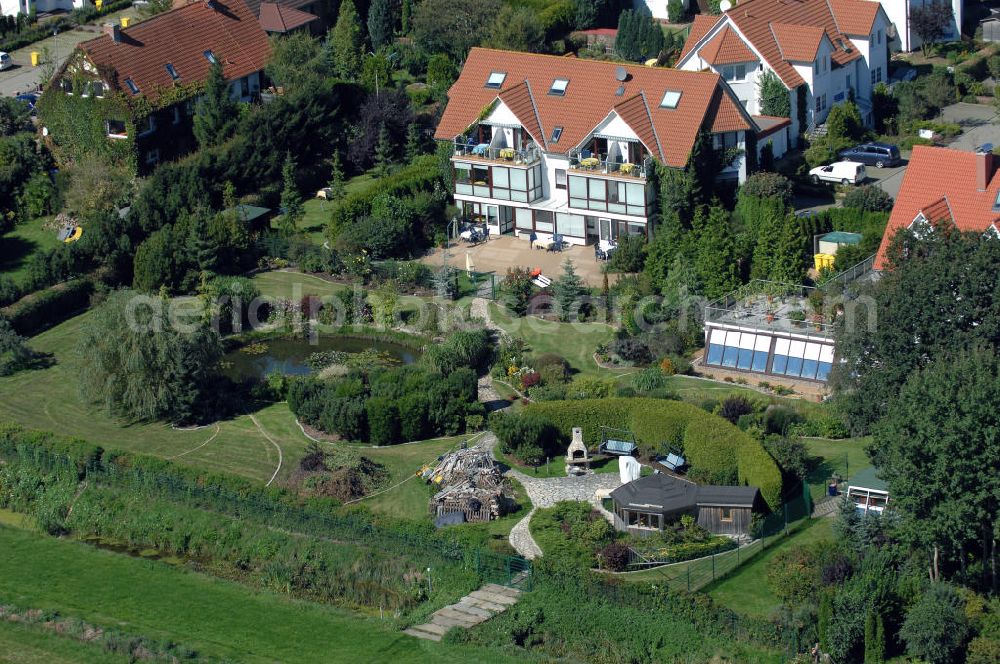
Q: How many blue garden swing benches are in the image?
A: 2